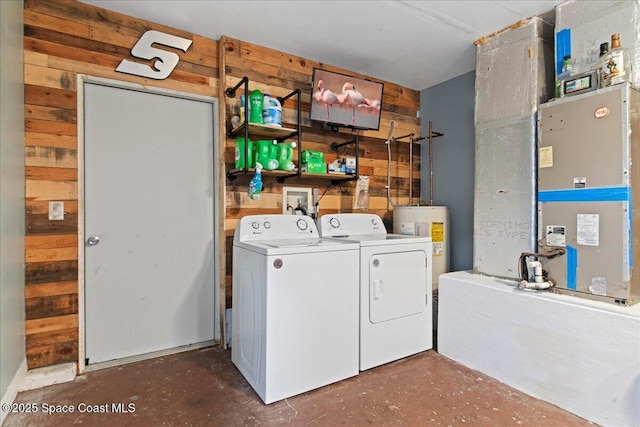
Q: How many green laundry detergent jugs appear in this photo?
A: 3